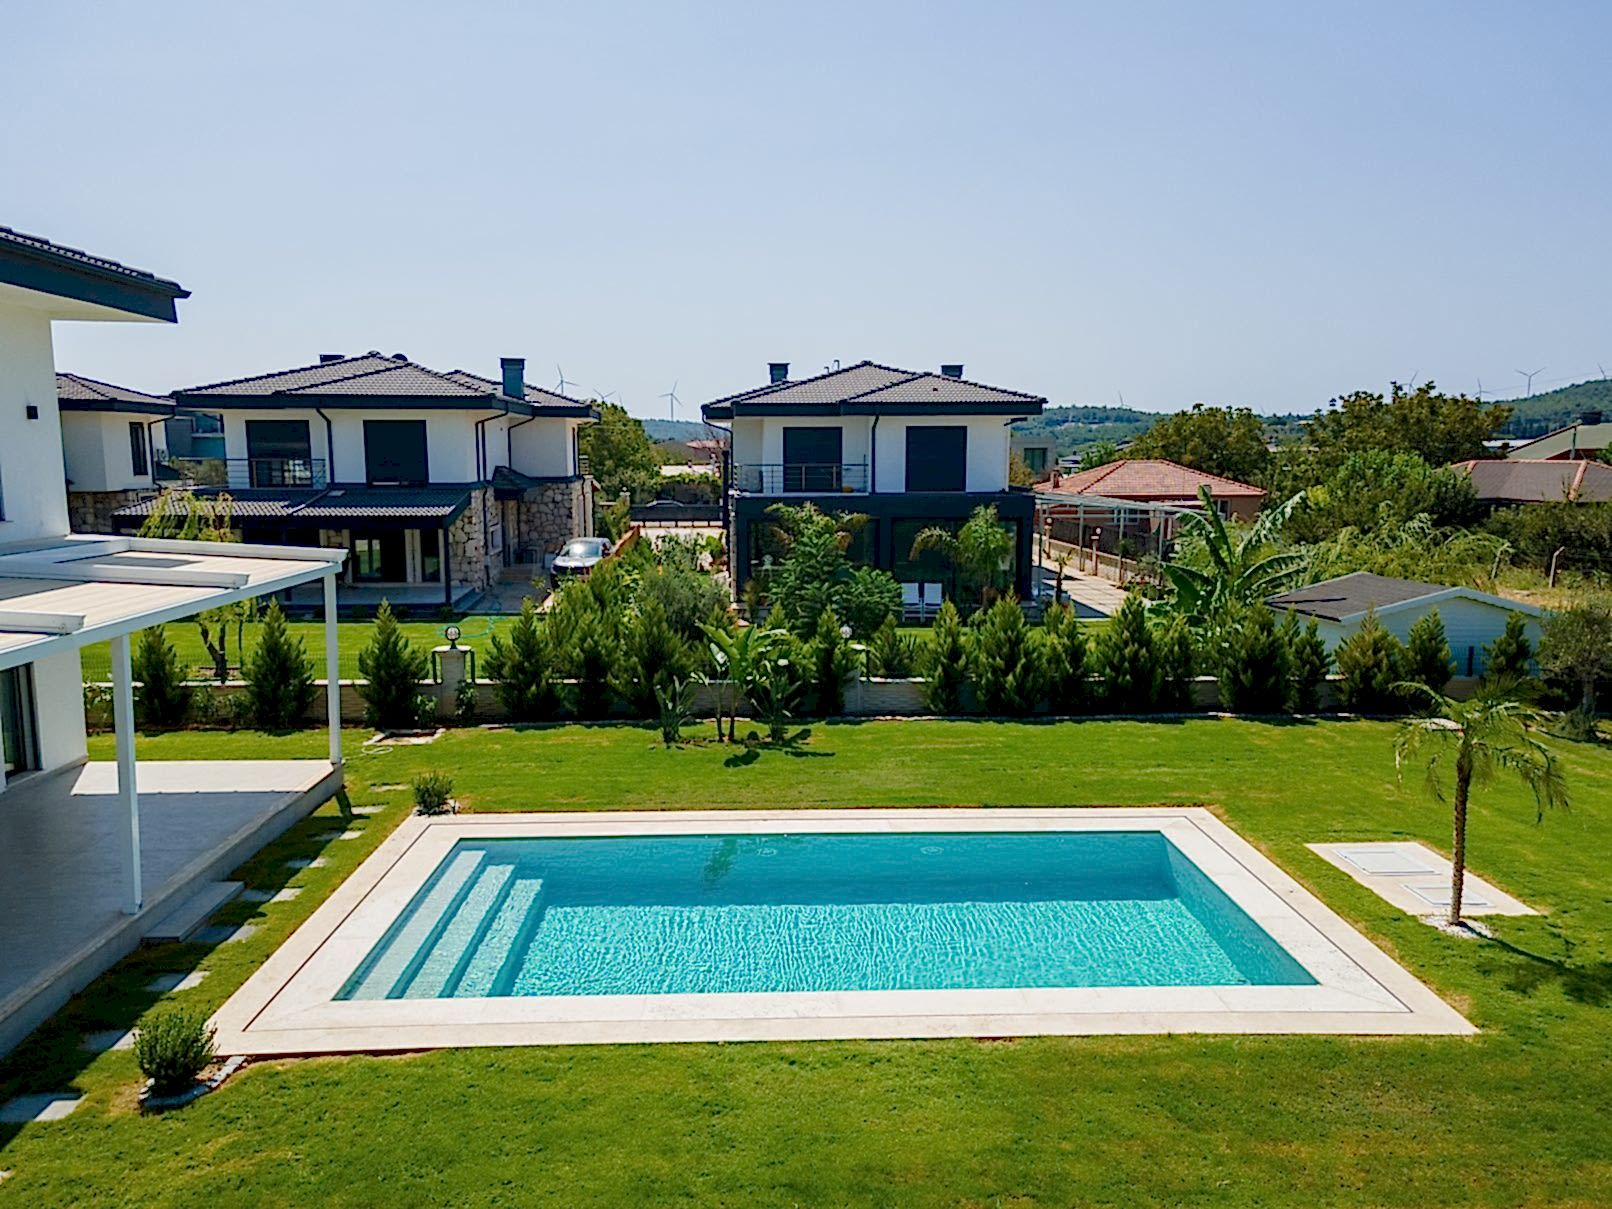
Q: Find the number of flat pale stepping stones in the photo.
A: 9